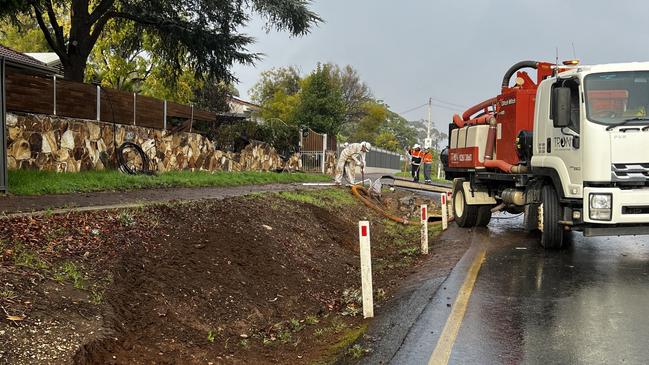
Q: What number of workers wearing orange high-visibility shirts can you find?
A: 2